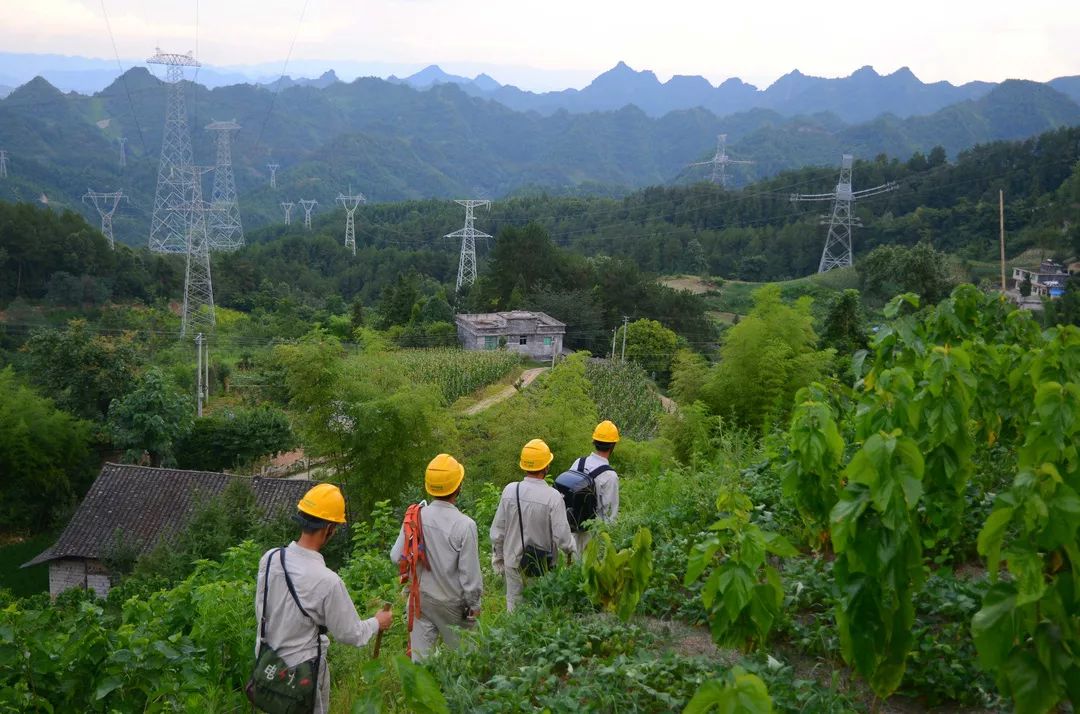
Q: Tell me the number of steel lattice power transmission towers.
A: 13